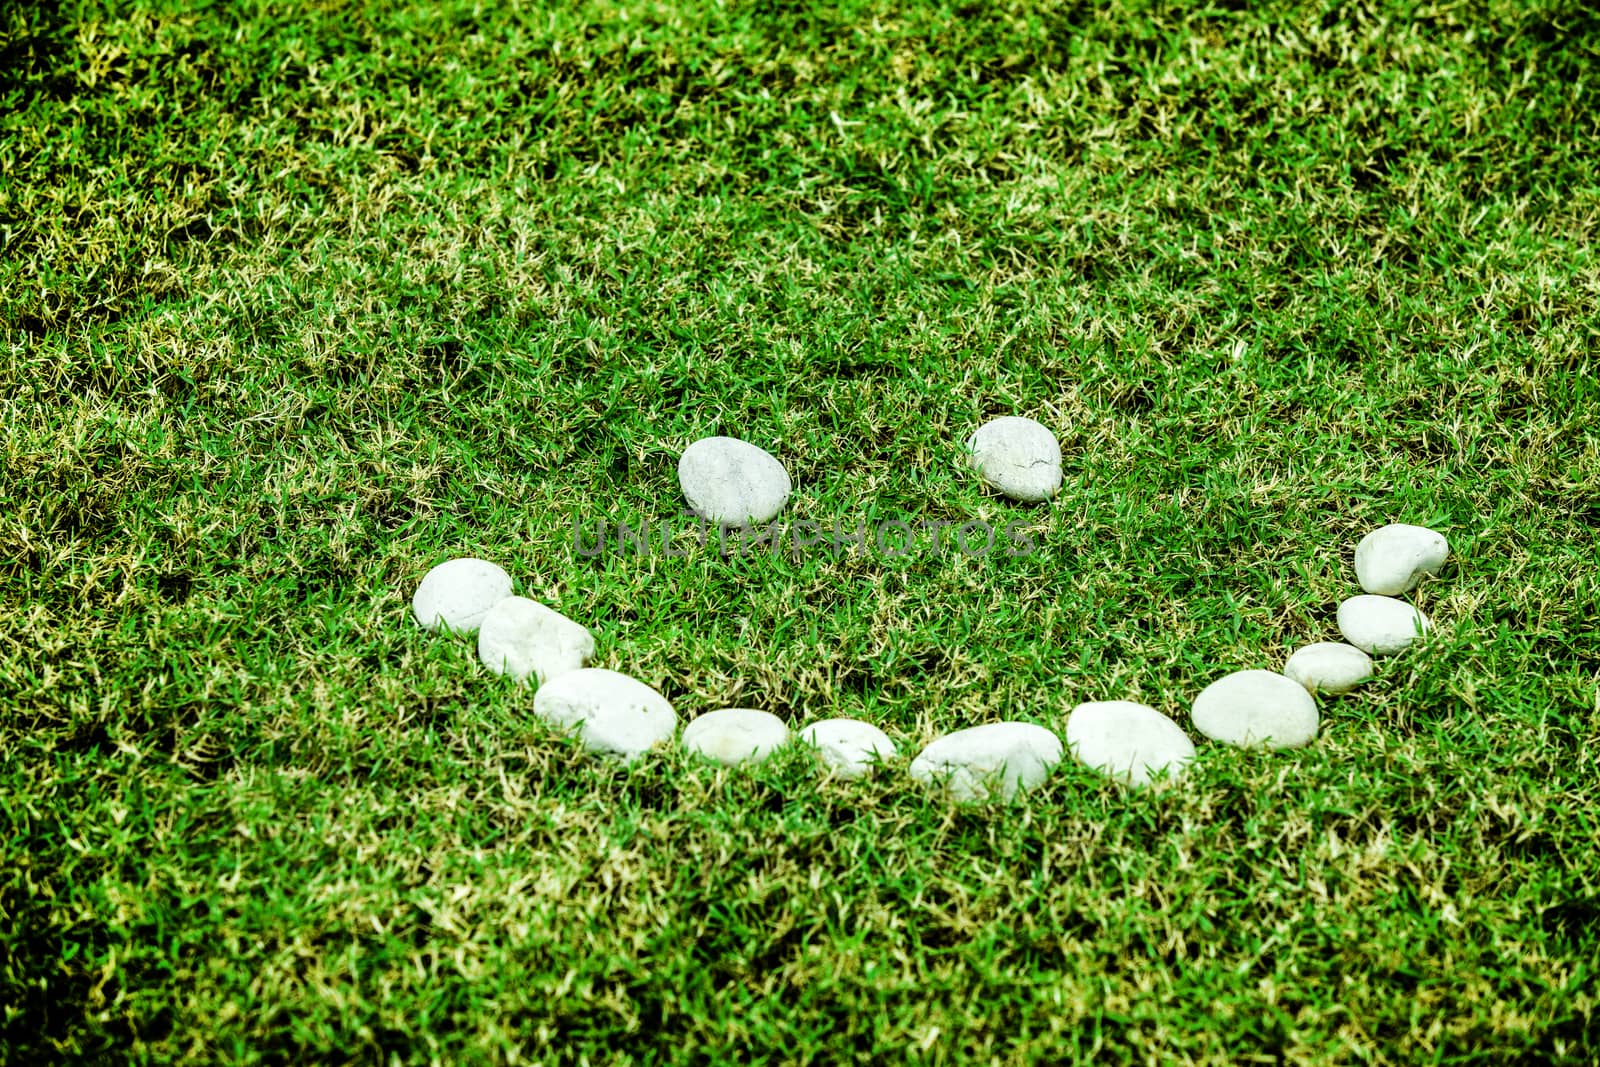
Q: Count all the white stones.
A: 13